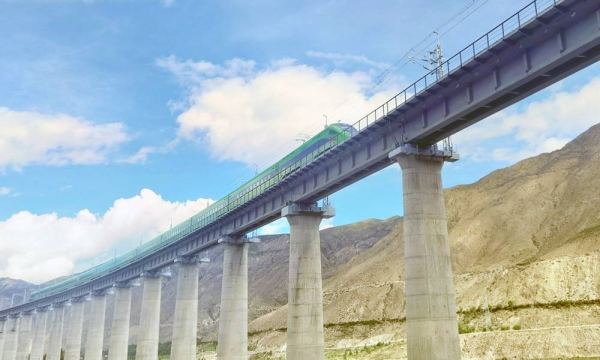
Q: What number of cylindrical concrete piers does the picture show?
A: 13